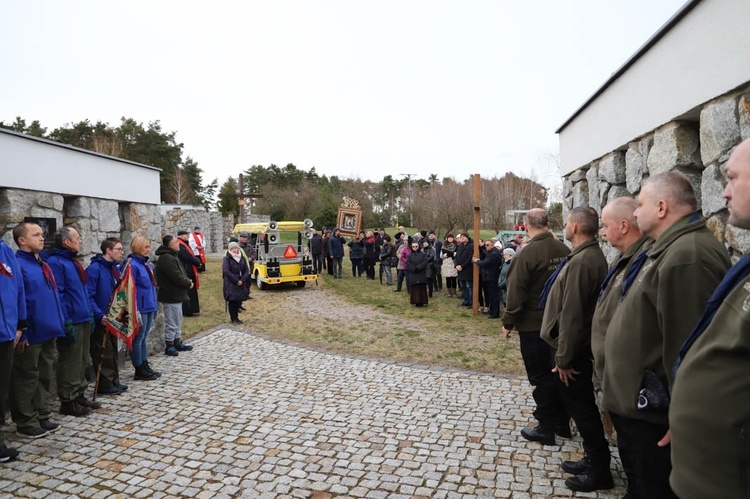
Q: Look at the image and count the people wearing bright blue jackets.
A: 5